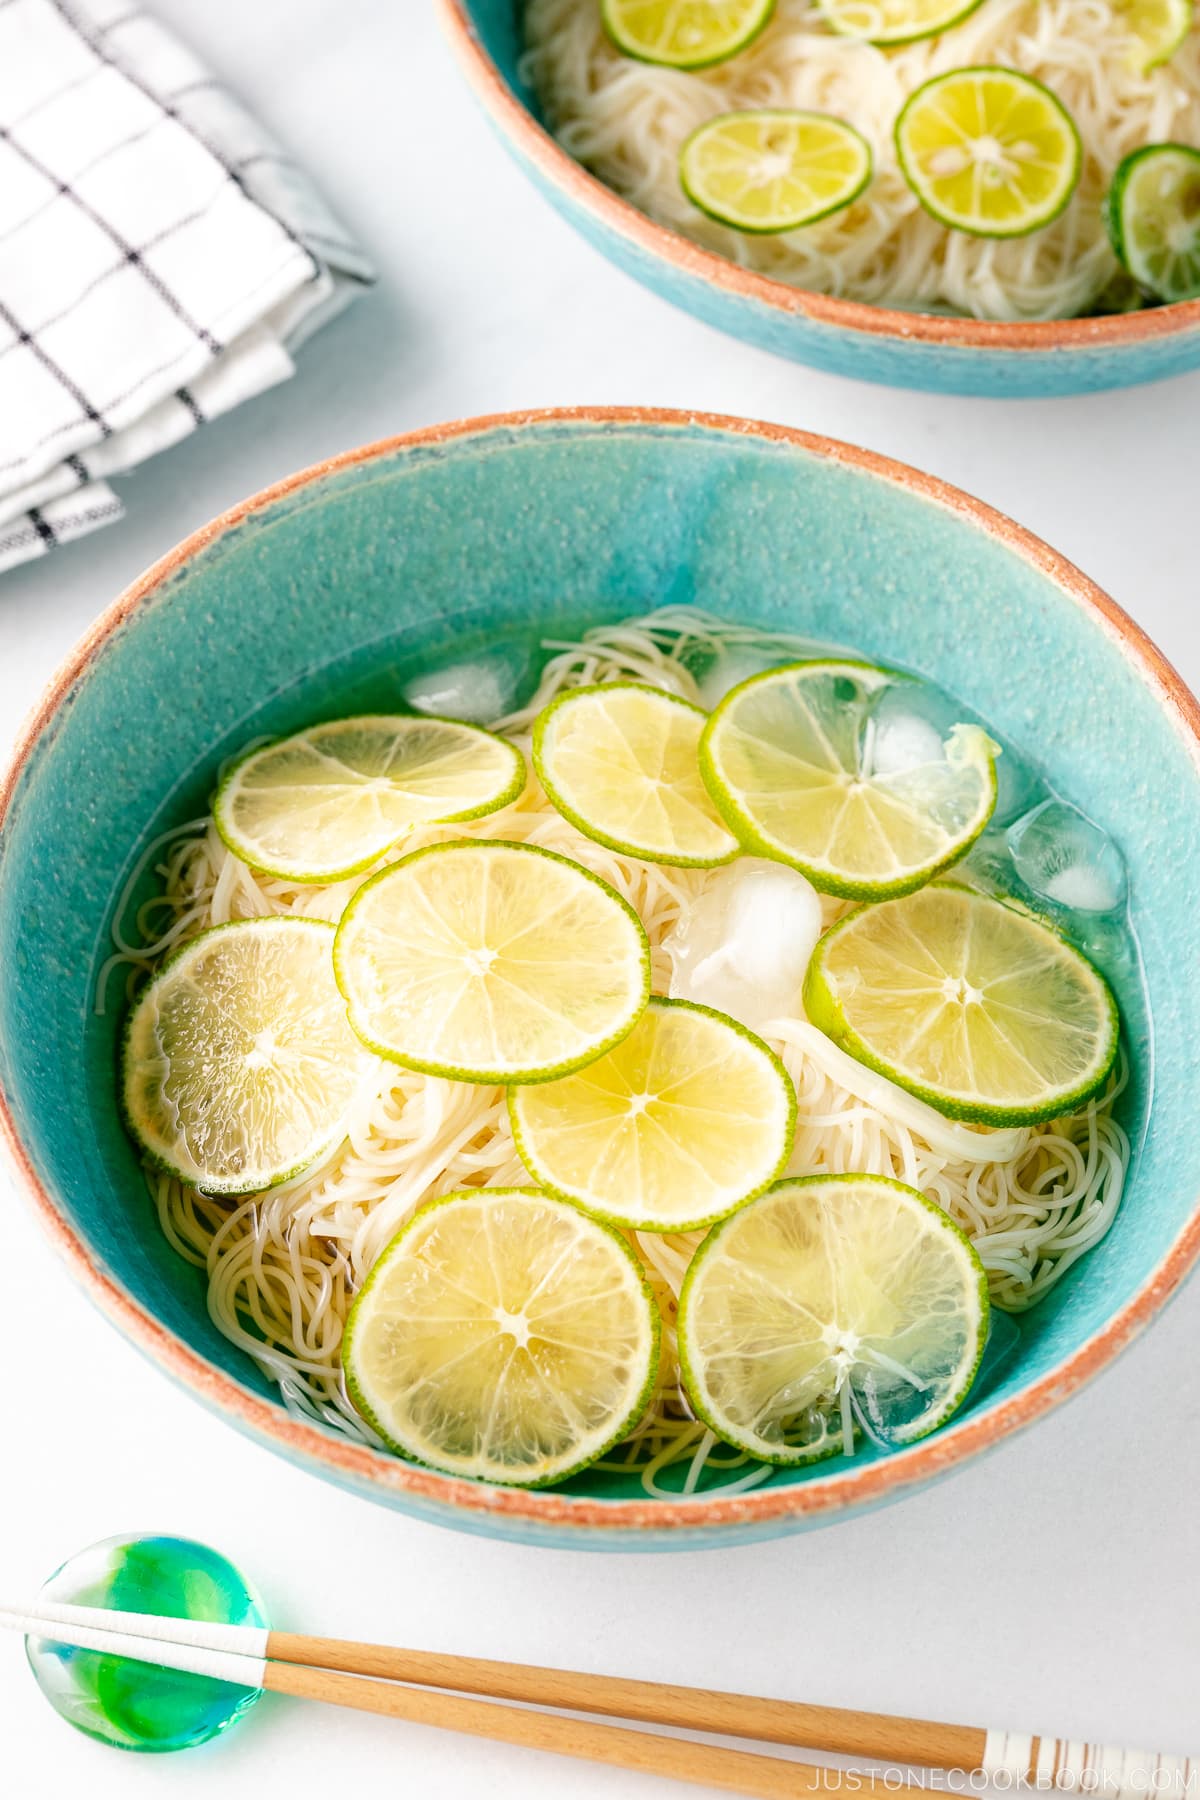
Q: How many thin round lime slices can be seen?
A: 15